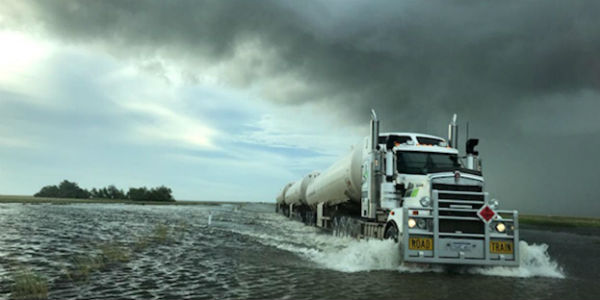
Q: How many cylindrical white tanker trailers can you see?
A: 3